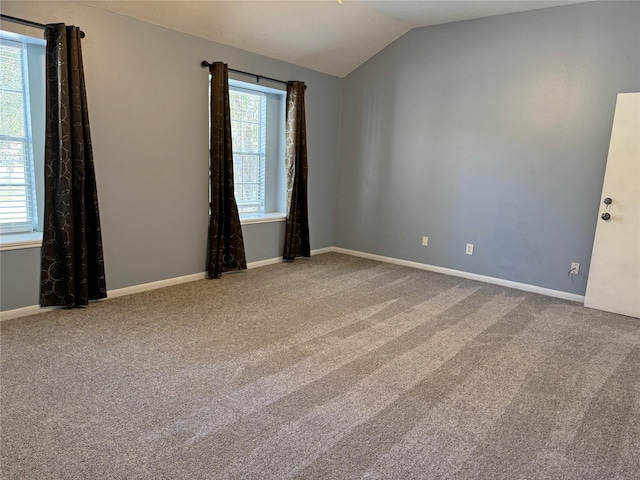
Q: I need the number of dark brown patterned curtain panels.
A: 3